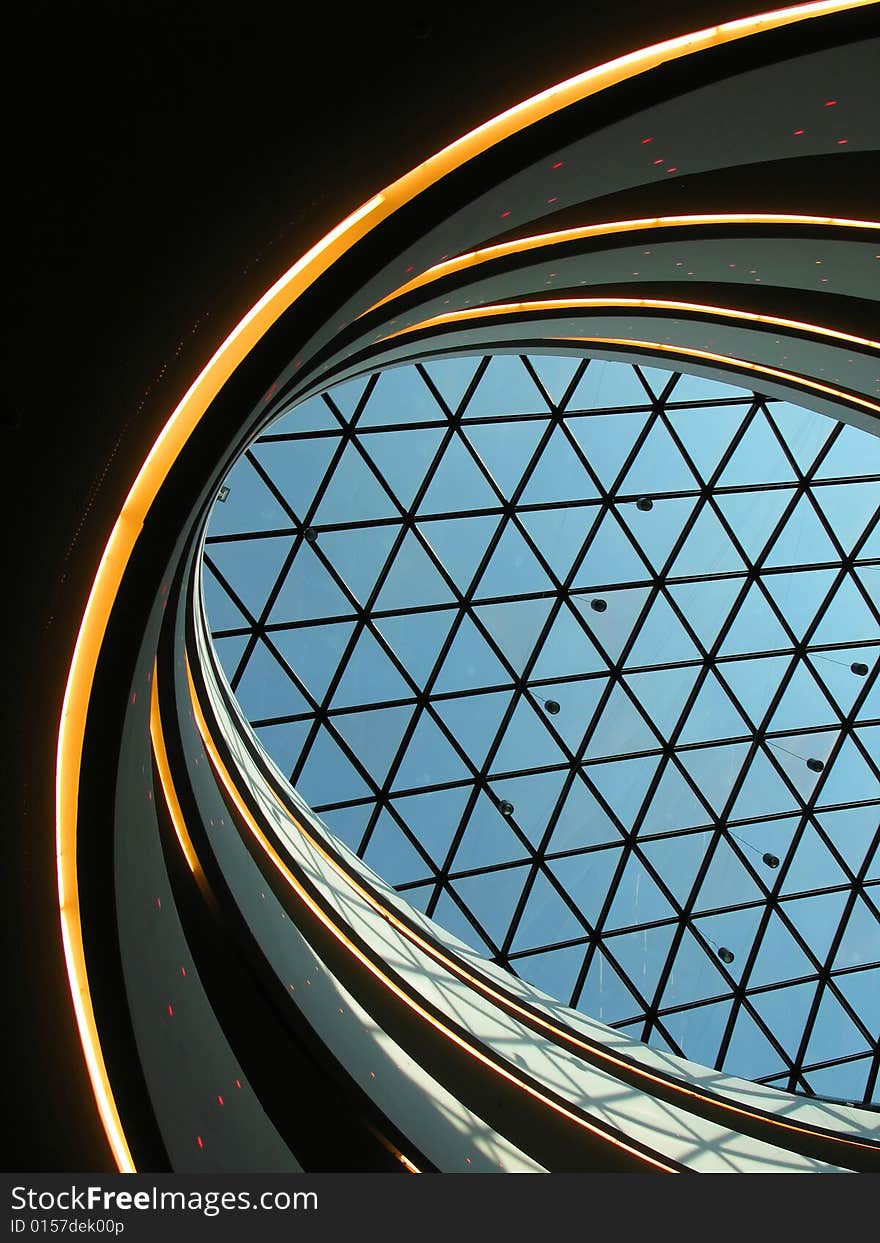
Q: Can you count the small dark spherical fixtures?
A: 9